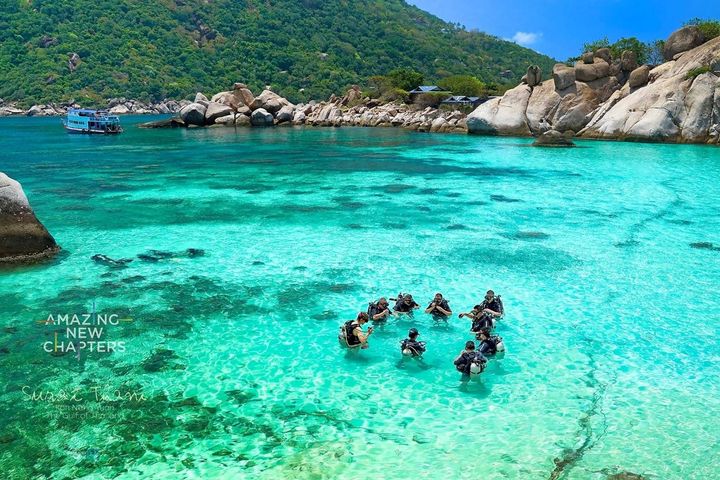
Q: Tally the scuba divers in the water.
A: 9